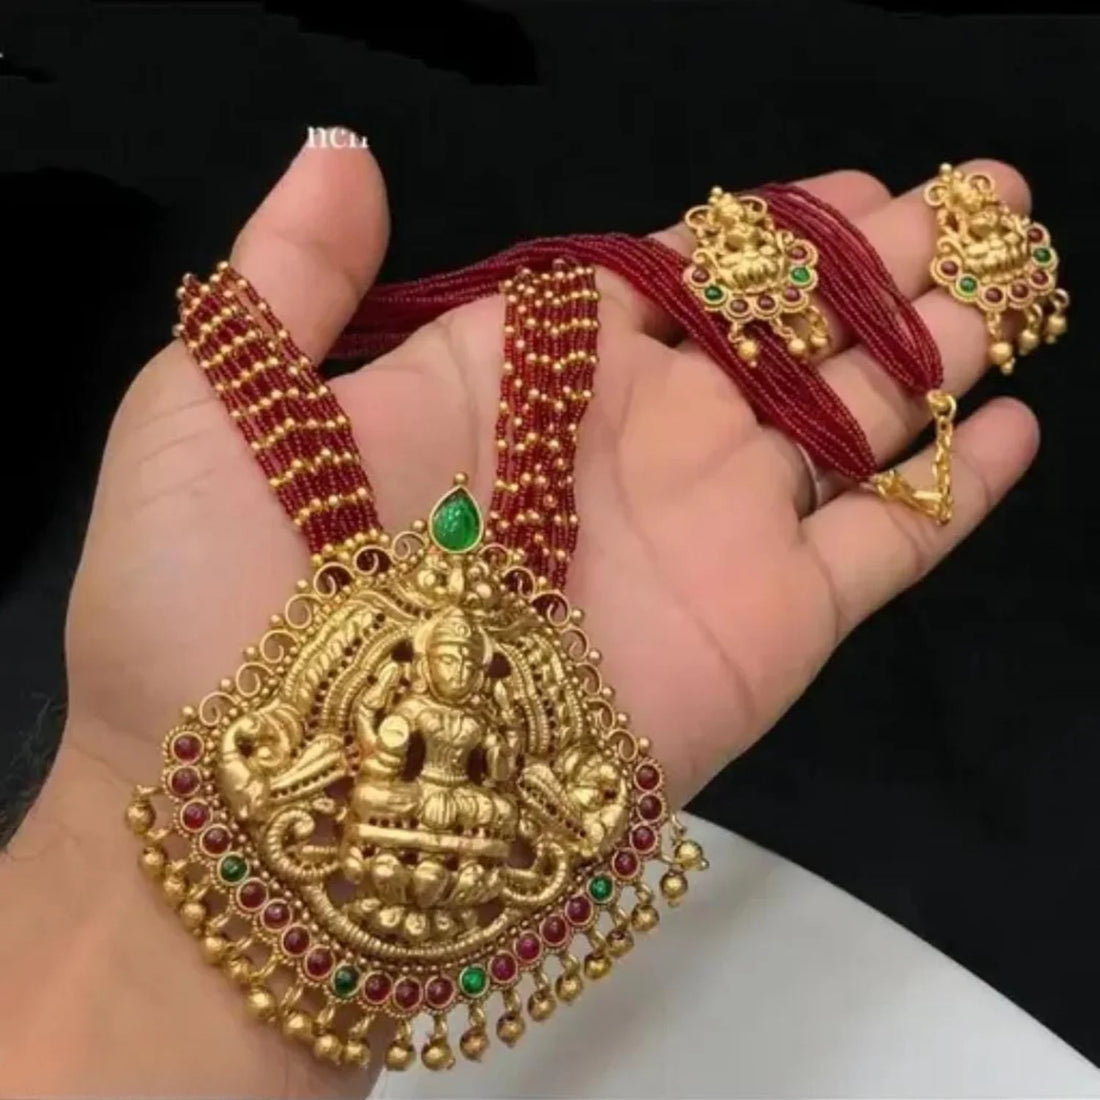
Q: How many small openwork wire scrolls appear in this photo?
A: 14